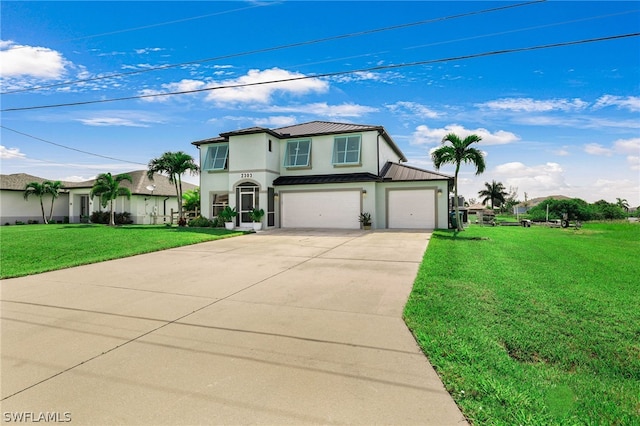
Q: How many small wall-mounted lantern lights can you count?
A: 3